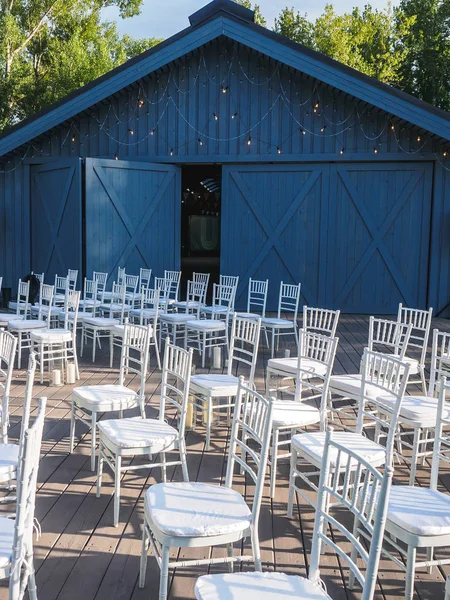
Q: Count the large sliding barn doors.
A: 4